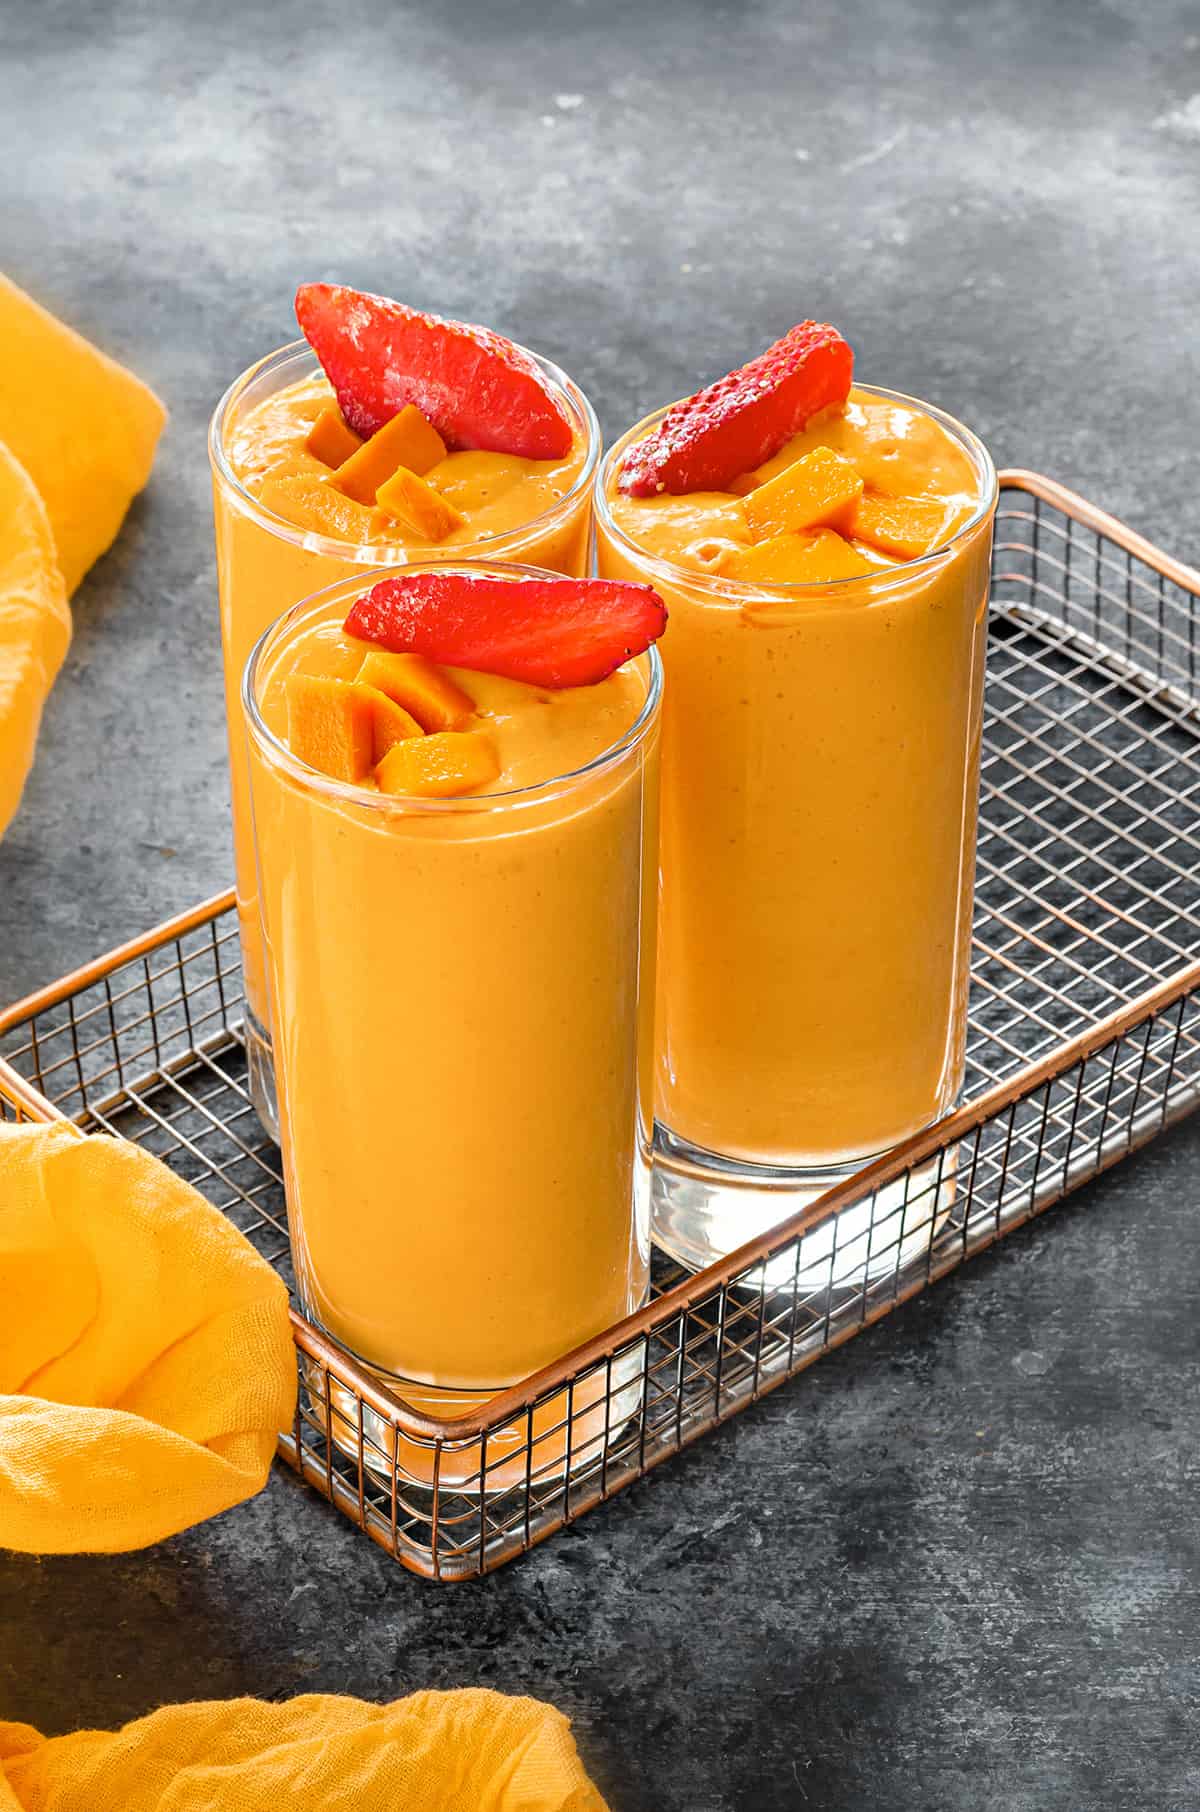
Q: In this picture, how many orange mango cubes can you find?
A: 11